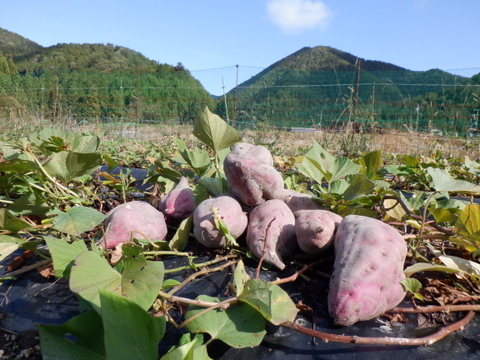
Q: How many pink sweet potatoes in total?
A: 8